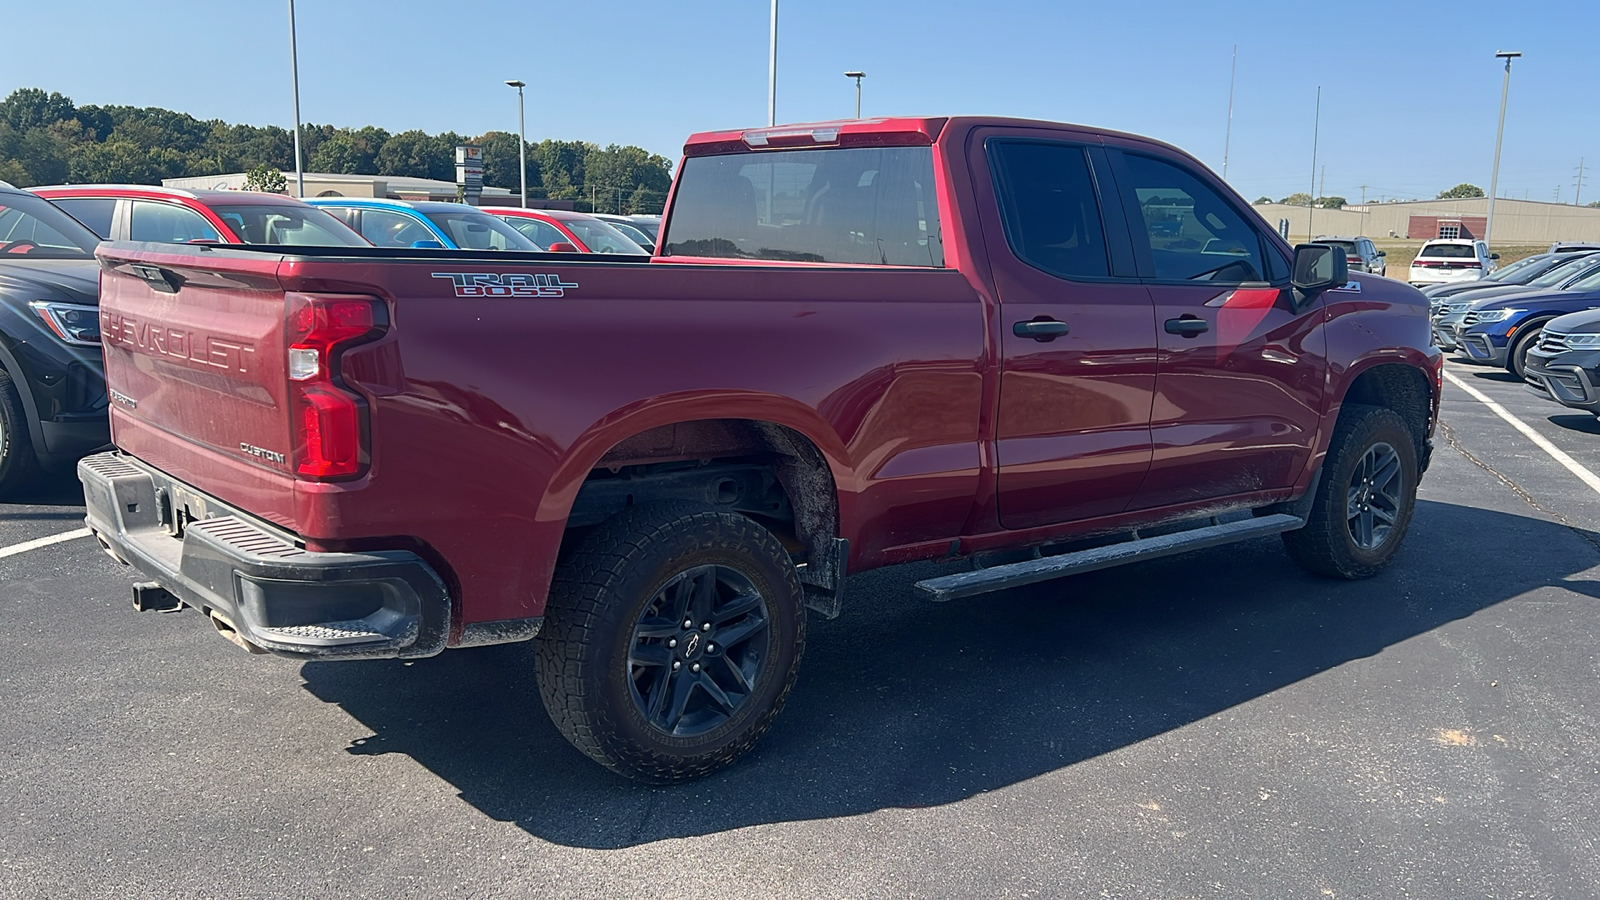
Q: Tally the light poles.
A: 5